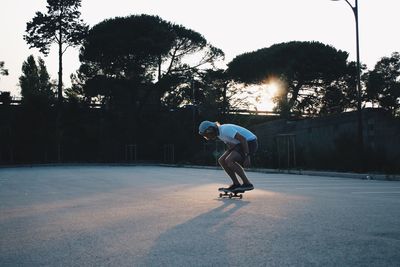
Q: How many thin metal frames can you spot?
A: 3